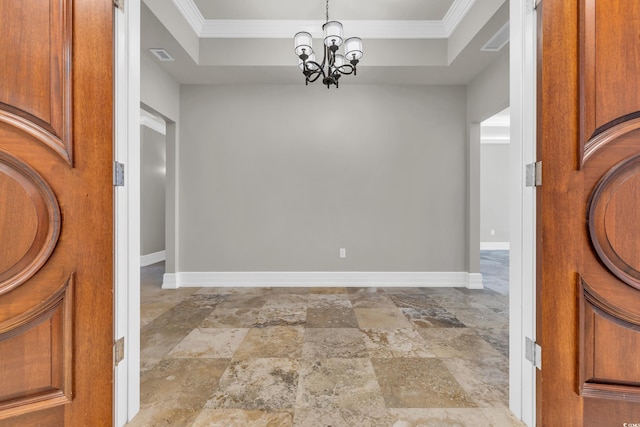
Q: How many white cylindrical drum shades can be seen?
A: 5